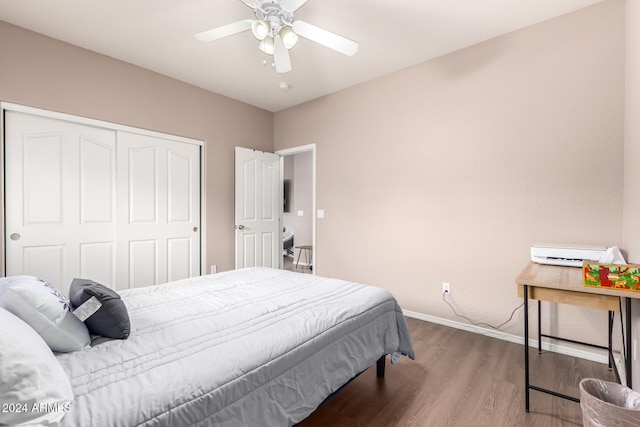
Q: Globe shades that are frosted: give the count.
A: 3